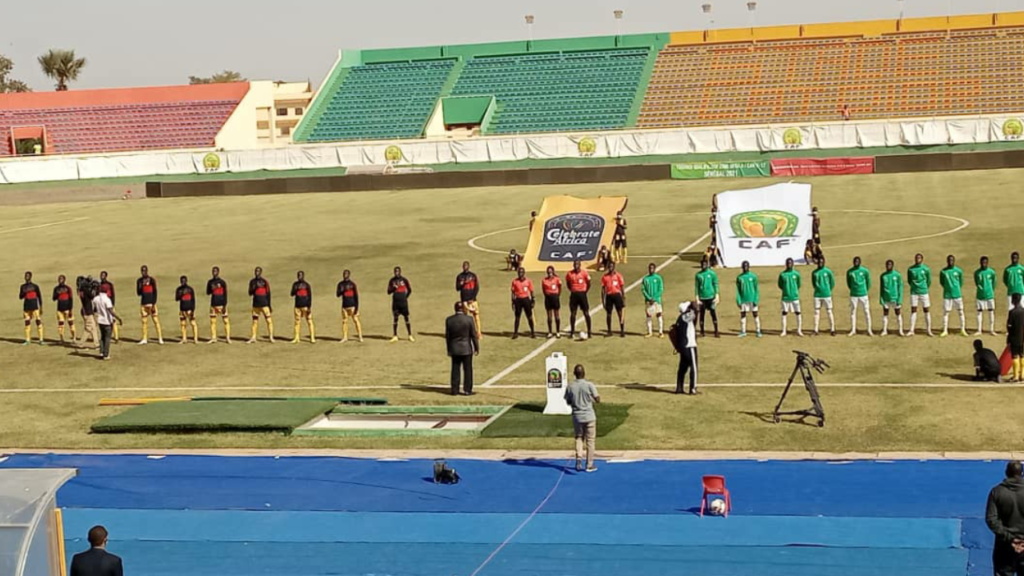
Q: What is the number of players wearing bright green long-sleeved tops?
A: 11